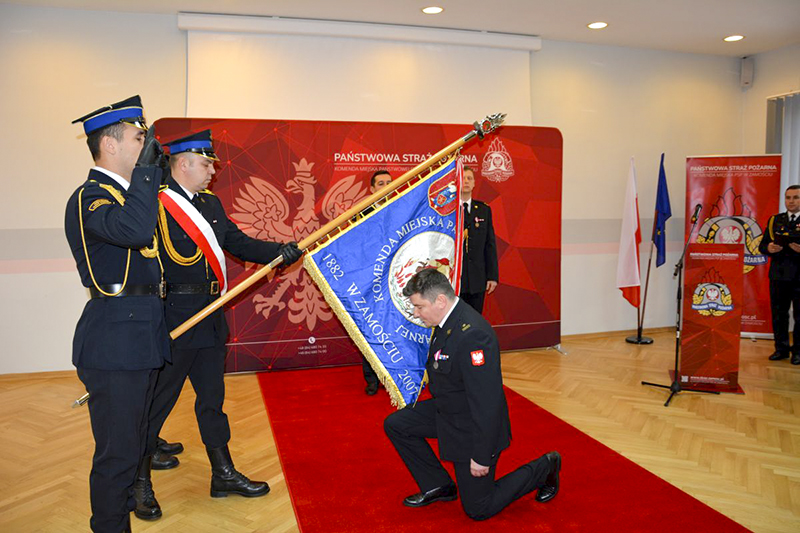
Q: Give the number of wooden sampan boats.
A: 0